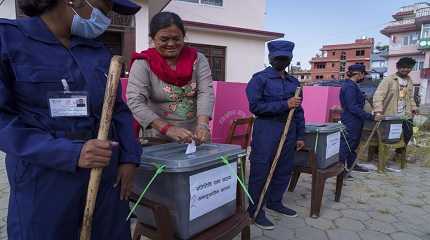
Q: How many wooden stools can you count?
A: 3